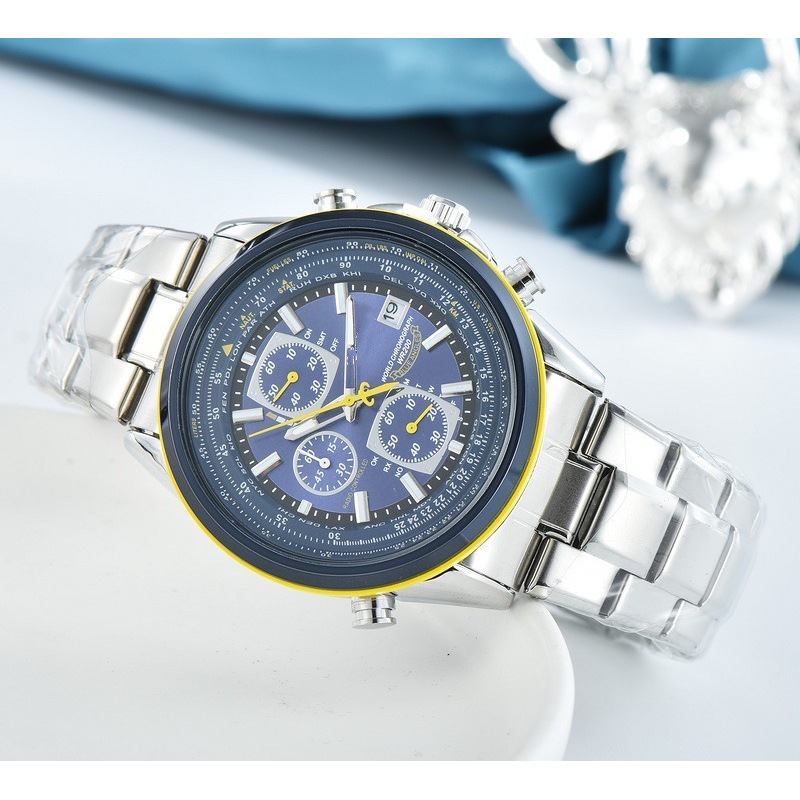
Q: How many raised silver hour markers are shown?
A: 11